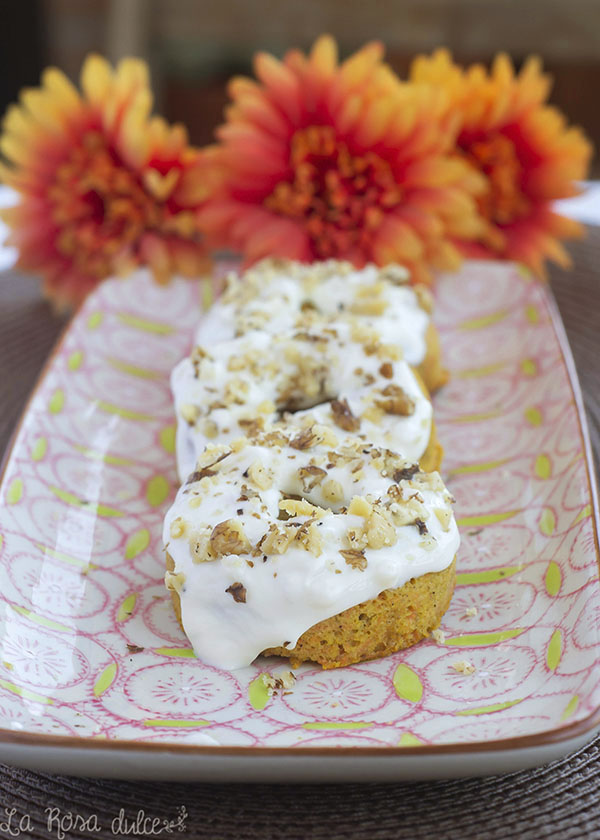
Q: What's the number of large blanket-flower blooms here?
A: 3